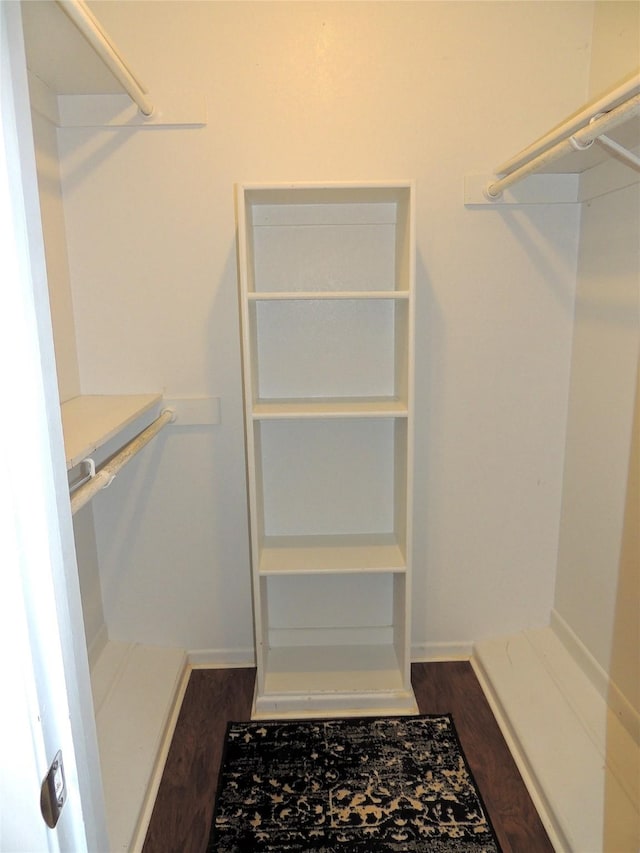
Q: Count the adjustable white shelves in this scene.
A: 3